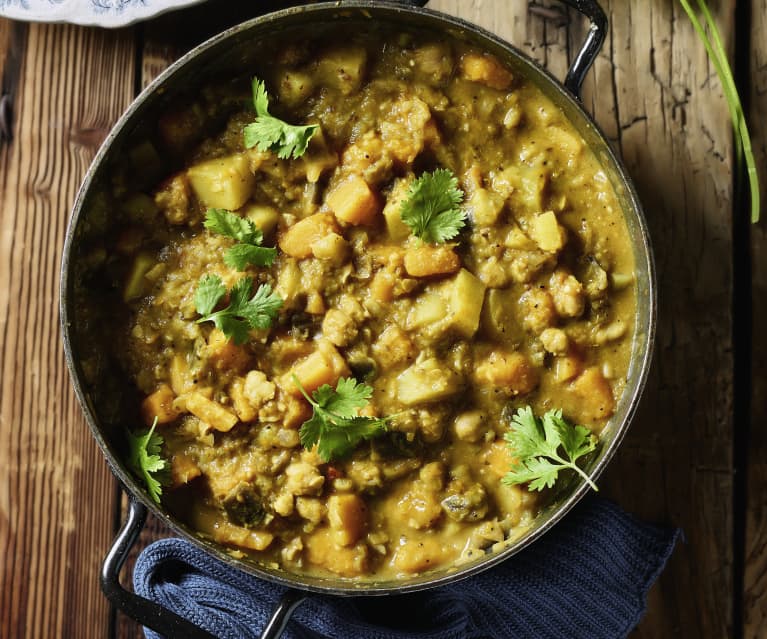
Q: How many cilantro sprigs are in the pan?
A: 7